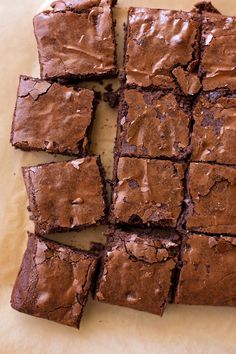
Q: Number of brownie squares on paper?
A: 12